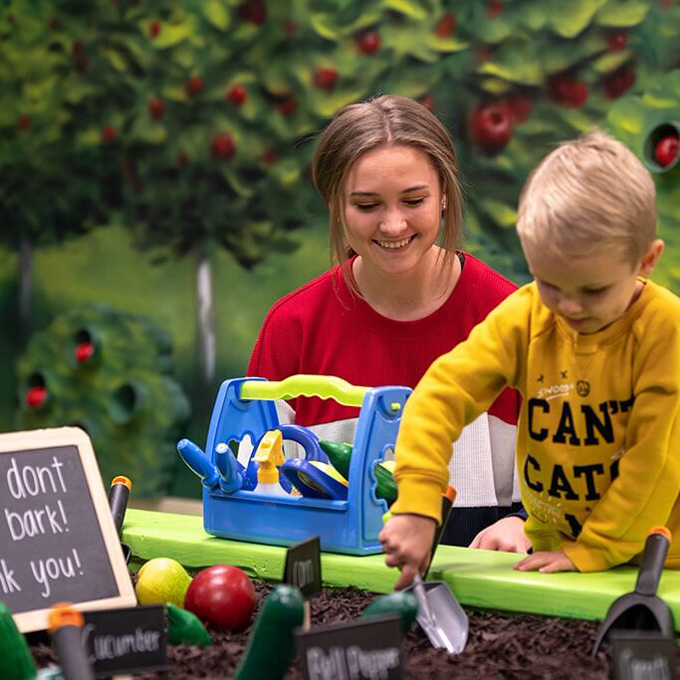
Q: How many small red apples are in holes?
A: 3